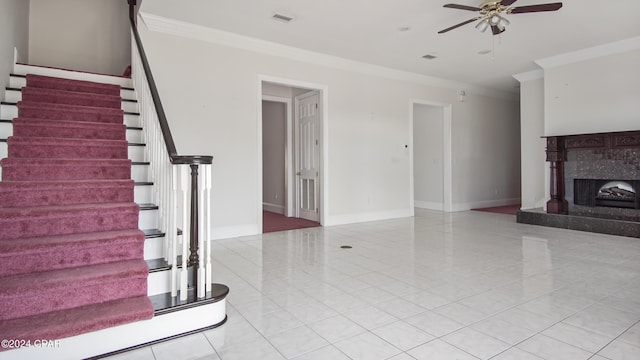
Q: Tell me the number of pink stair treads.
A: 11